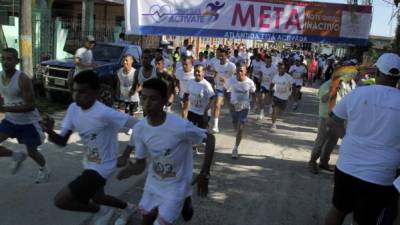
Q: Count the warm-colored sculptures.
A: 0